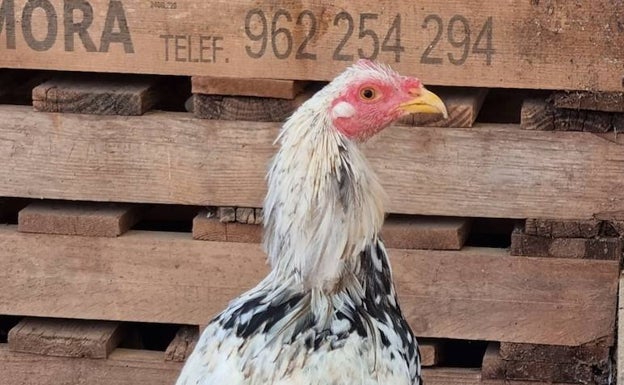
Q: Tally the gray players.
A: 0